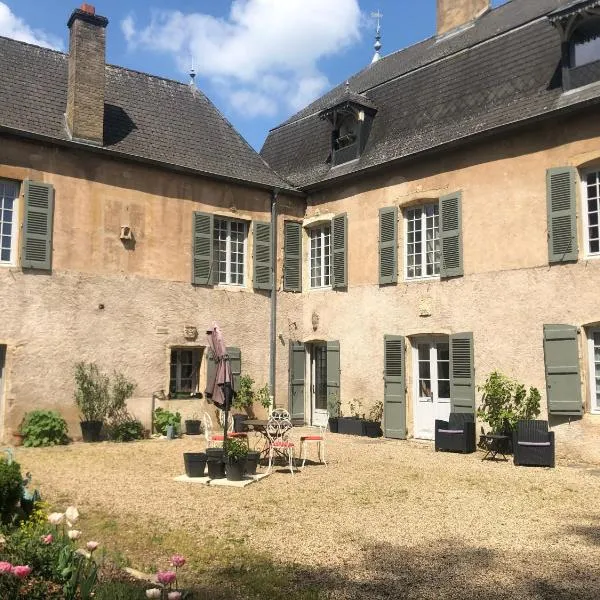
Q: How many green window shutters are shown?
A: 14